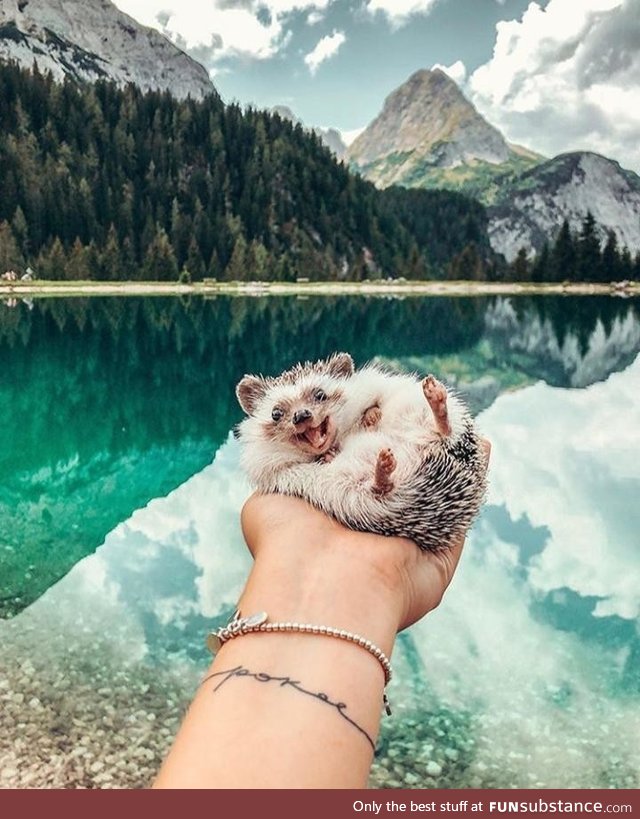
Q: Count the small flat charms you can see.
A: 2